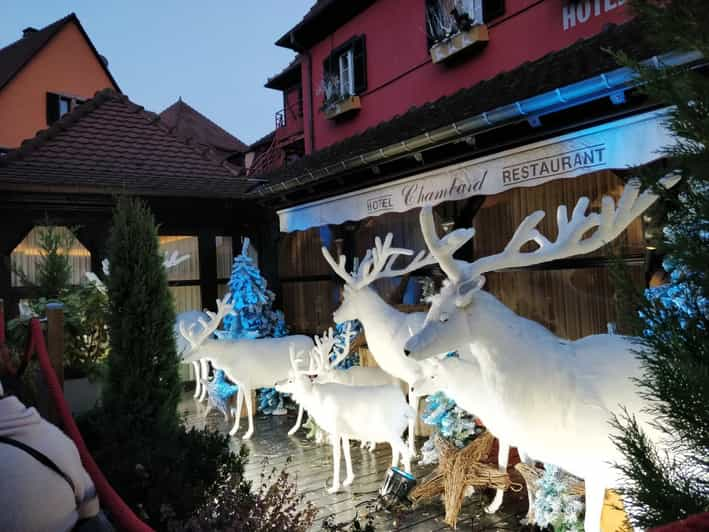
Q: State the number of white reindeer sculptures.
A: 7